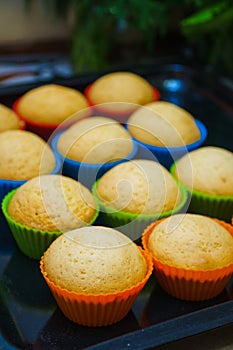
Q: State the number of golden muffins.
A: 11